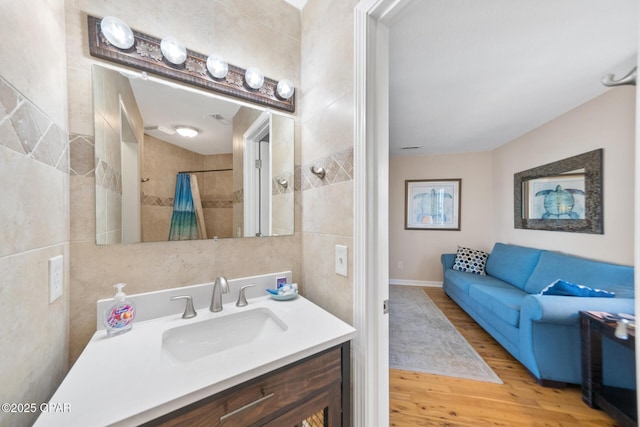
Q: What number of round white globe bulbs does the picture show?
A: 5